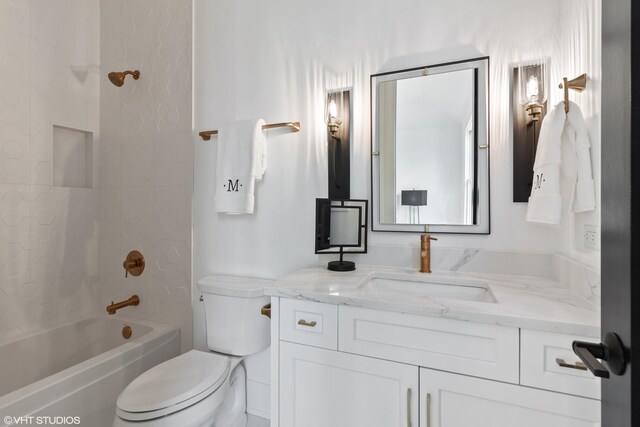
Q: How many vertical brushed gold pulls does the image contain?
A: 2